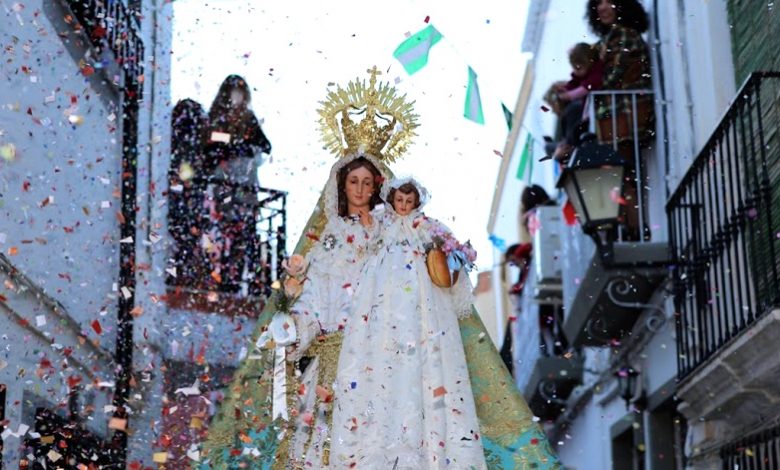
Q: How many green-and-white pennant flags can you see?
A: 4